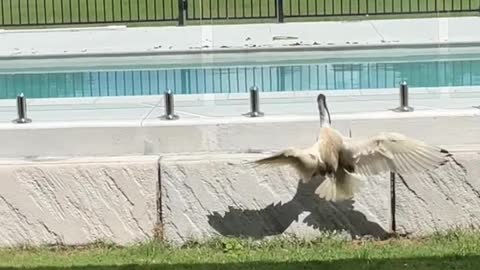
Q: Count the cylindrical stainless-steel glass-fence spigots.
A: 4